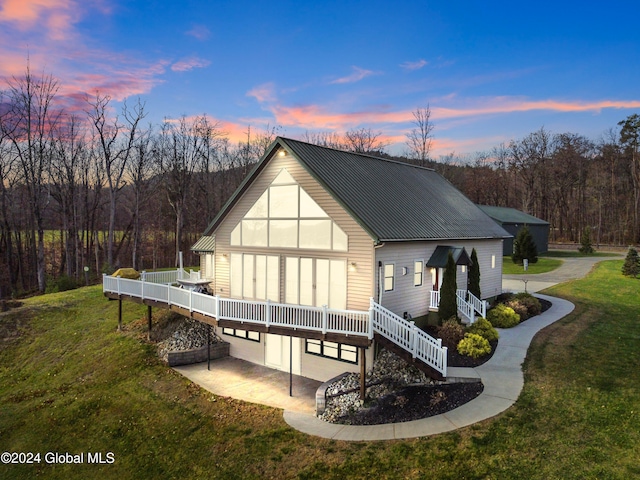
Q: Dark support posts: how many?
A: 5